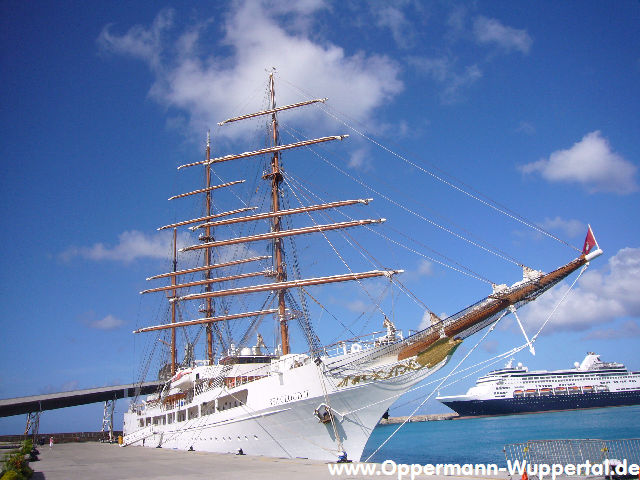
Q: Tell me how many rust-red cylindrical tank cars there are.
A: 0